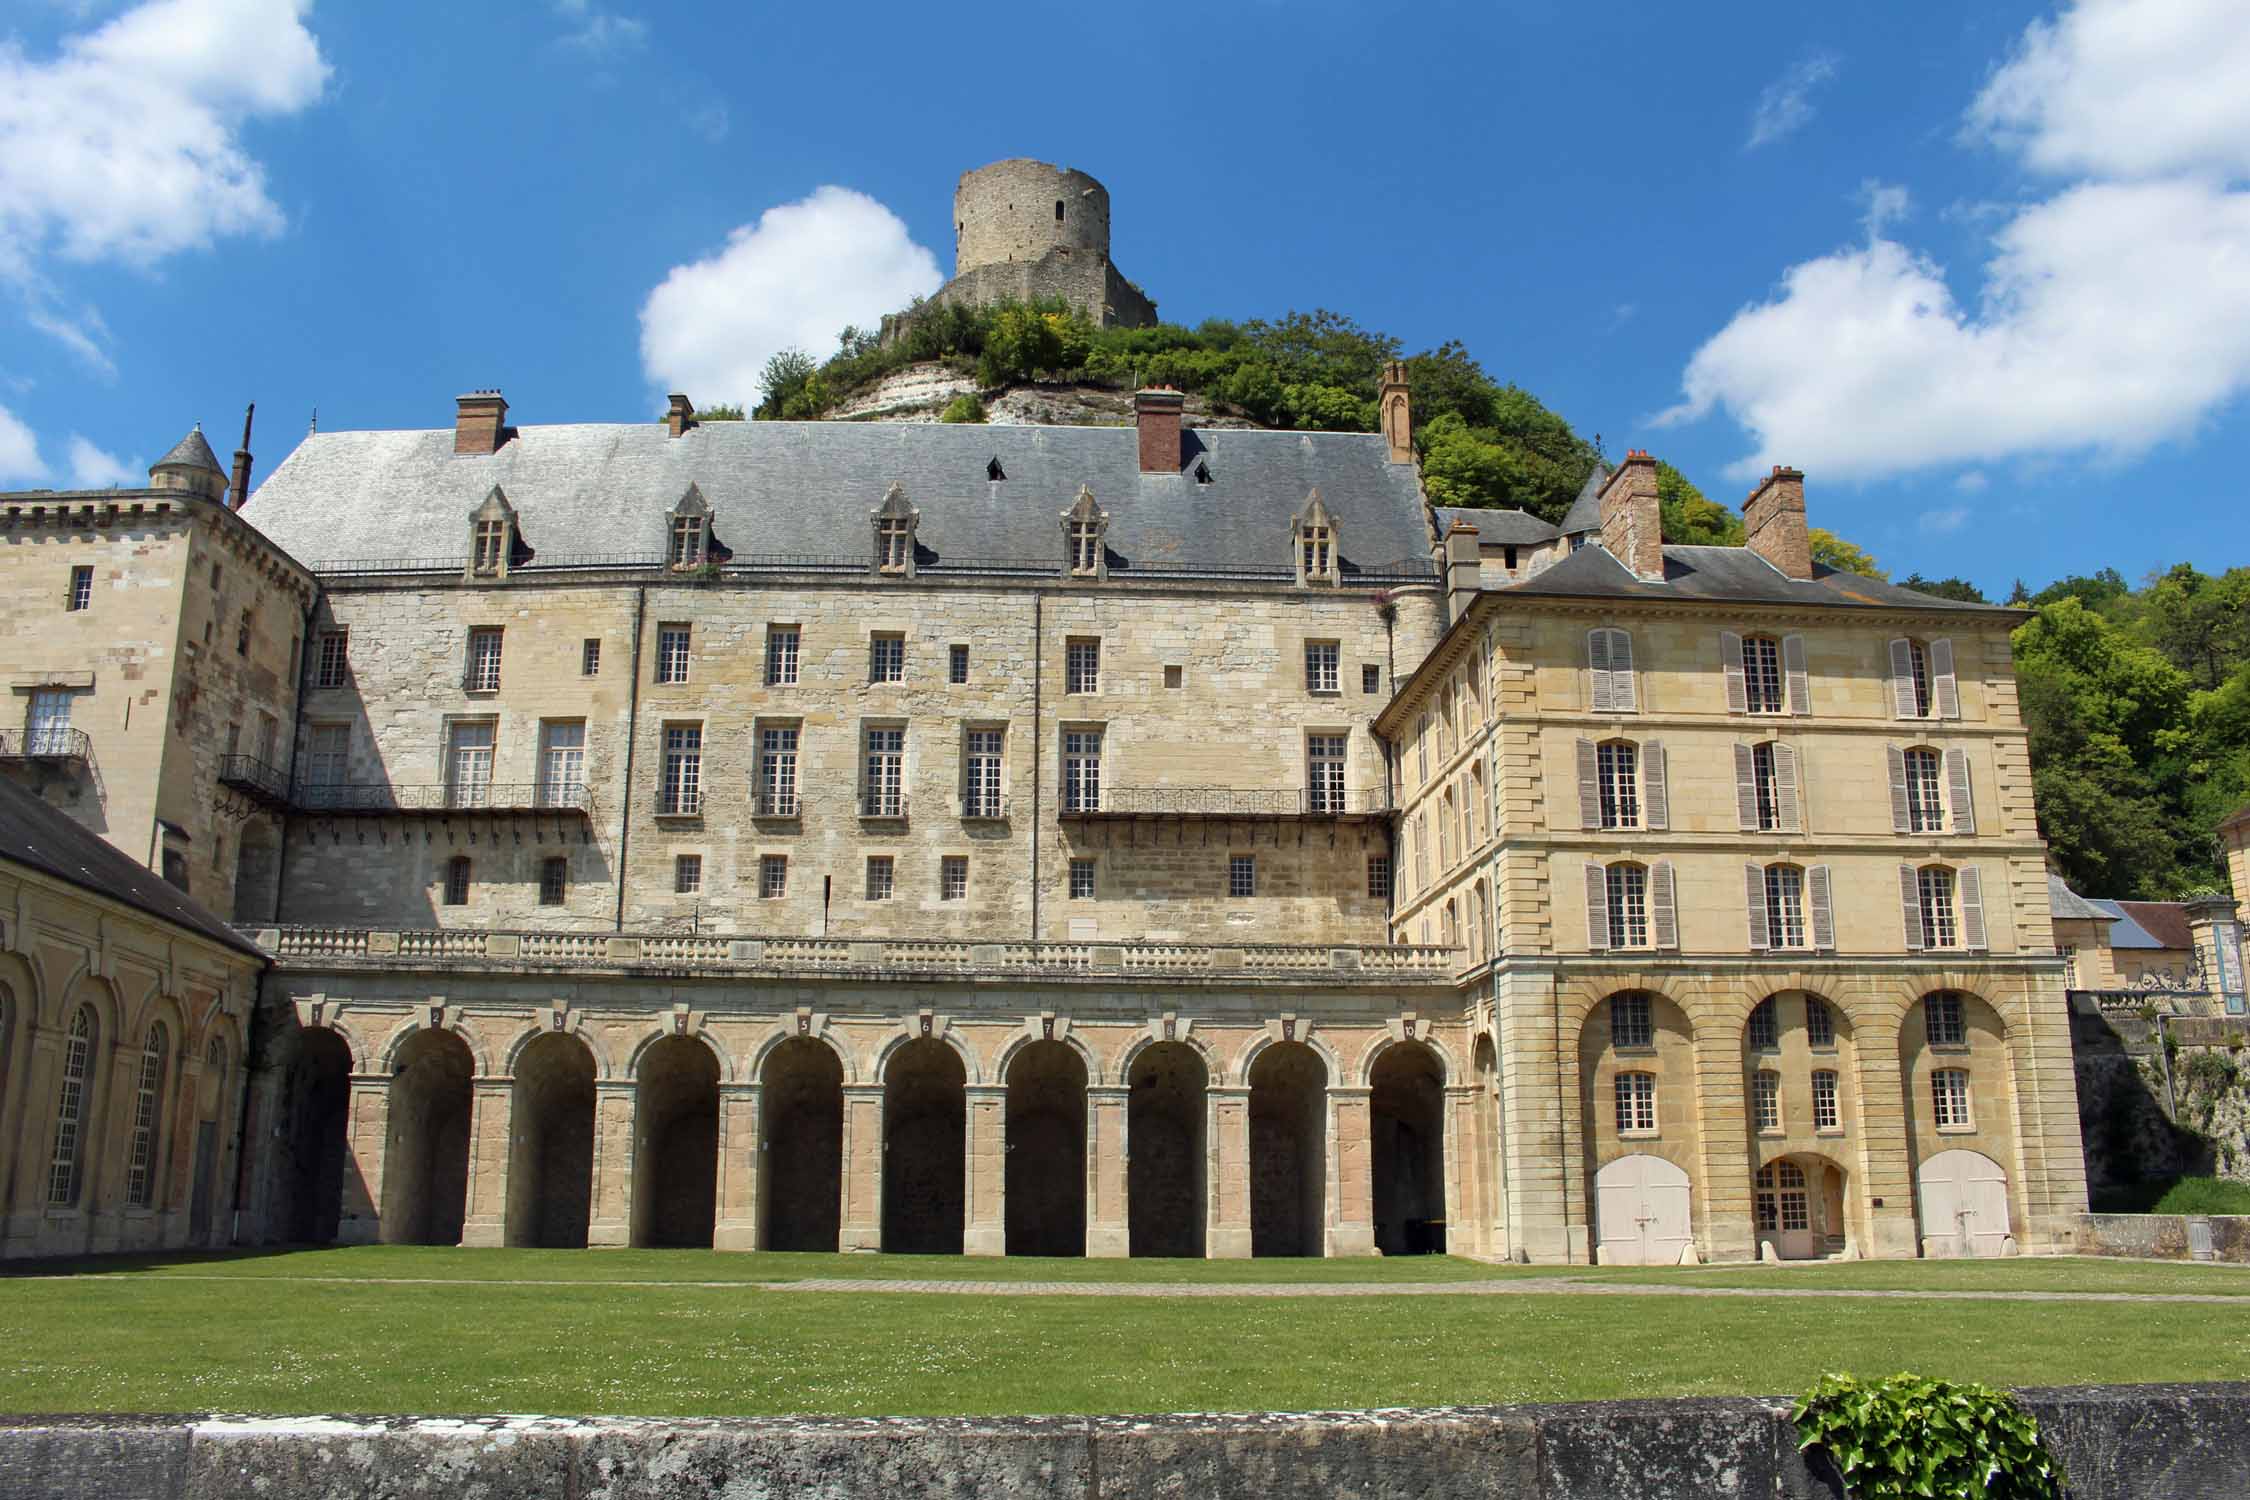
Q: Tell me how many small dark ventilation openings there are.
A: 2